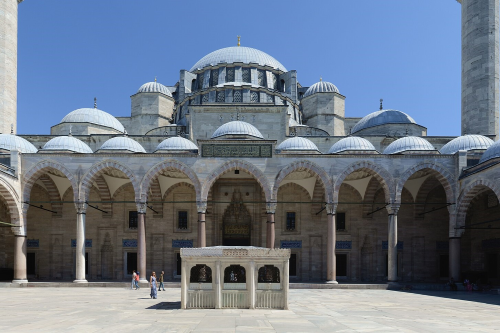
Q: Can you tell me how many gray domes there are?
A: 15